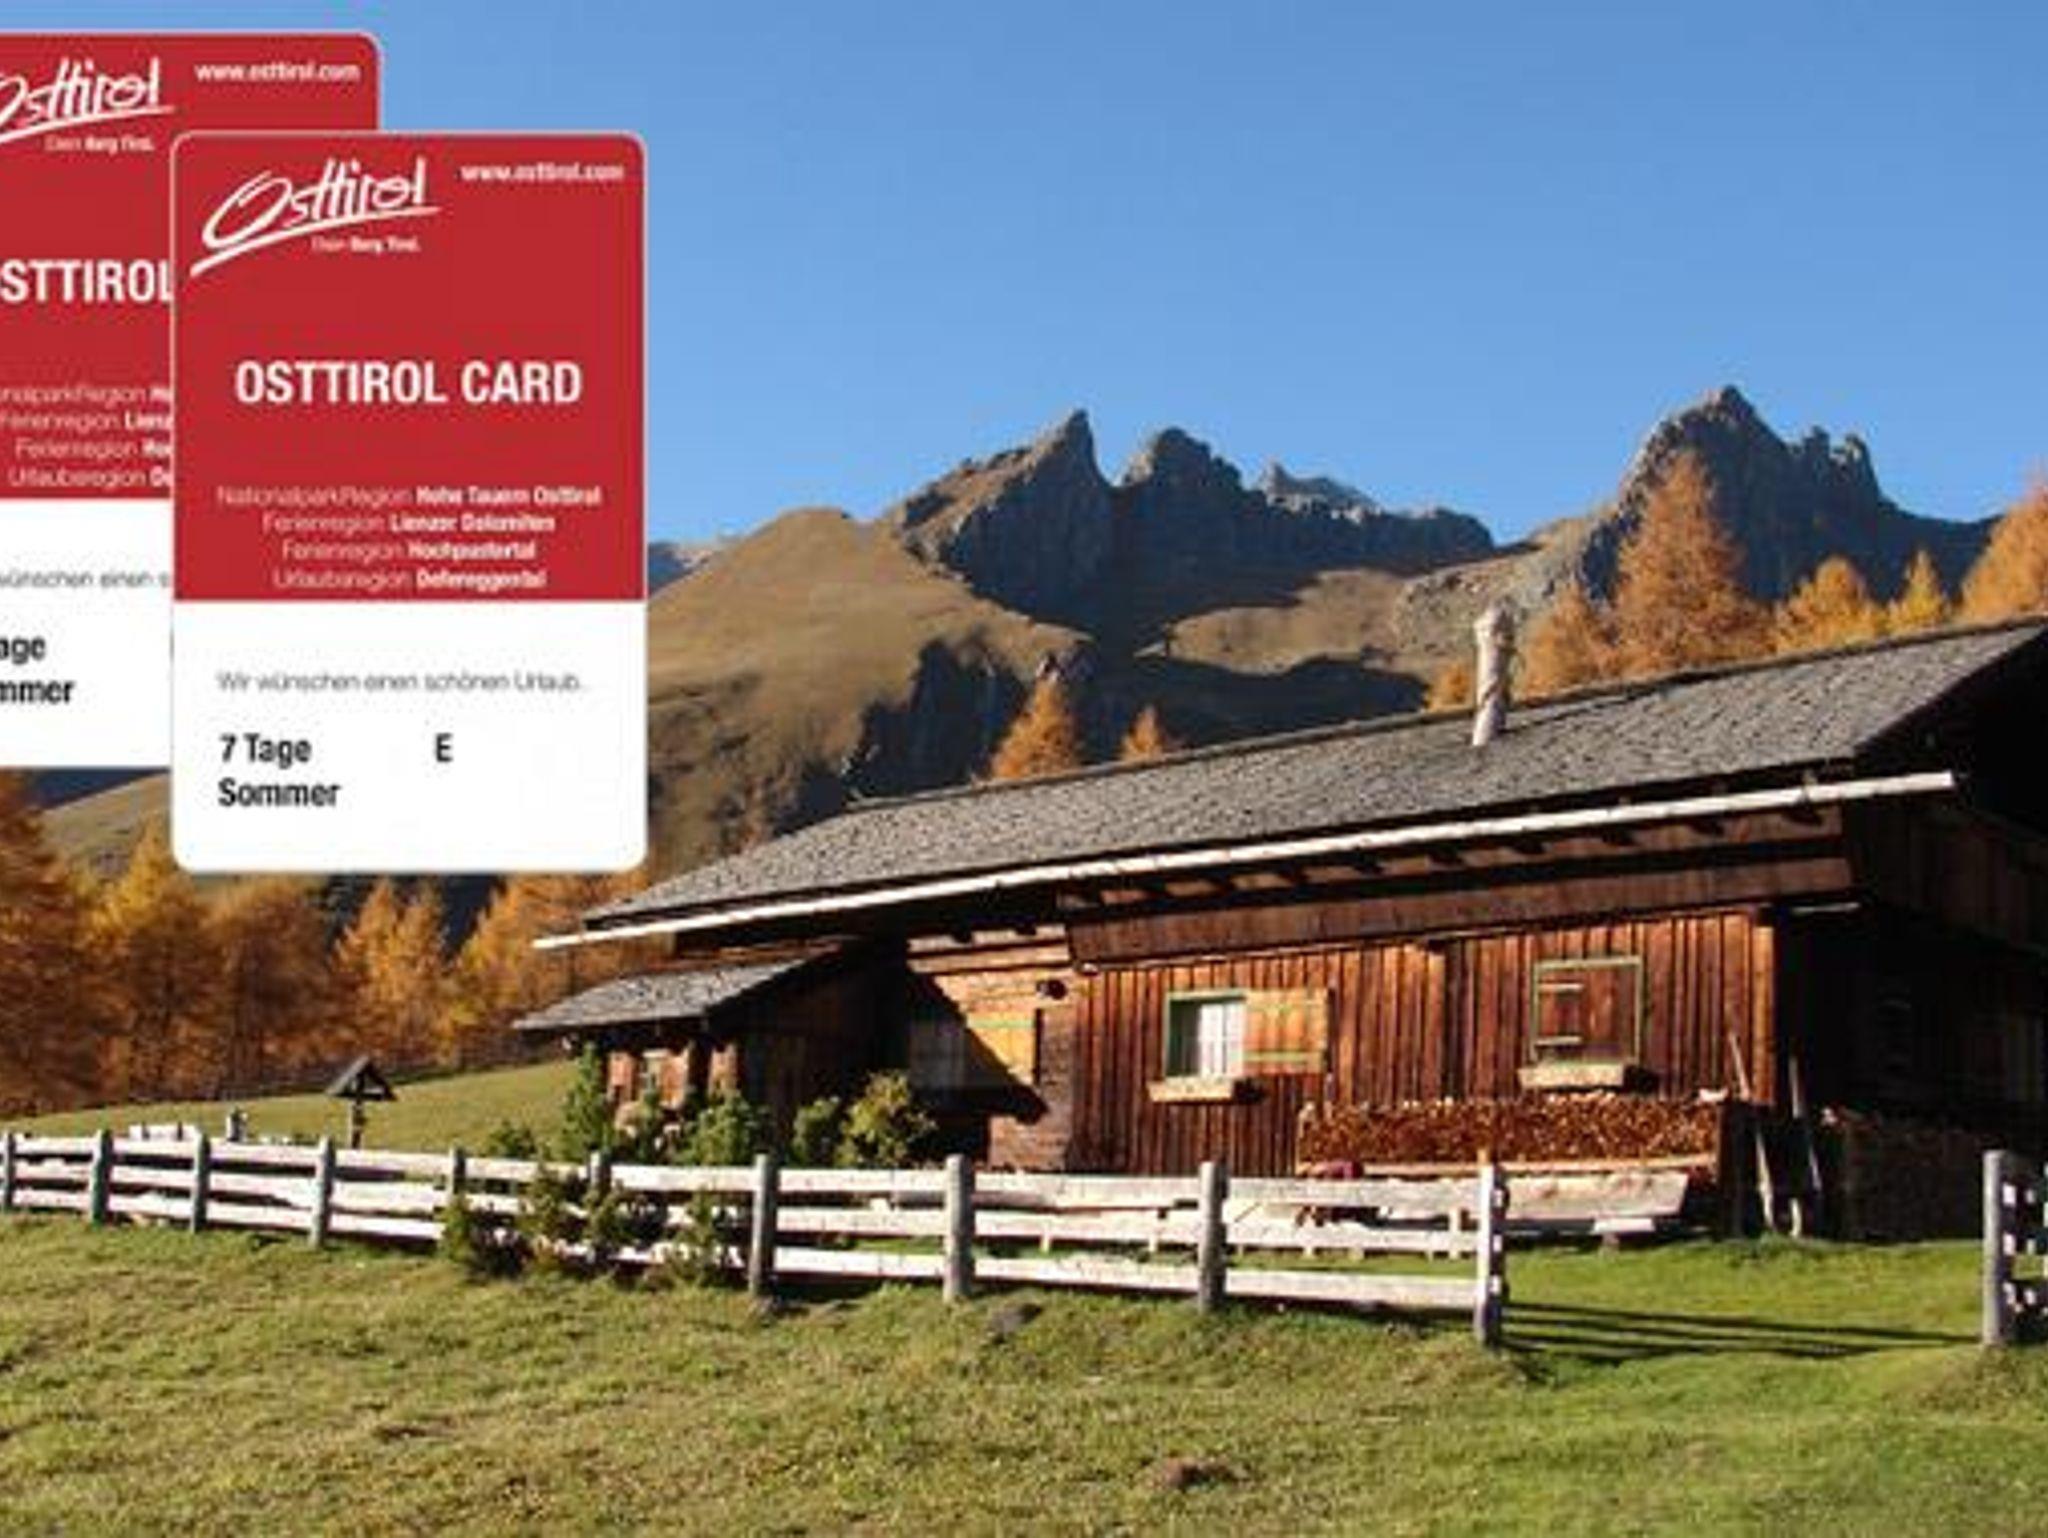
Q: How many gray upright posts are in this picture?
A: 11